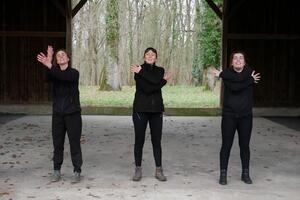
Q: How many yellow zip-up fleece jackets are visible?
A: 0